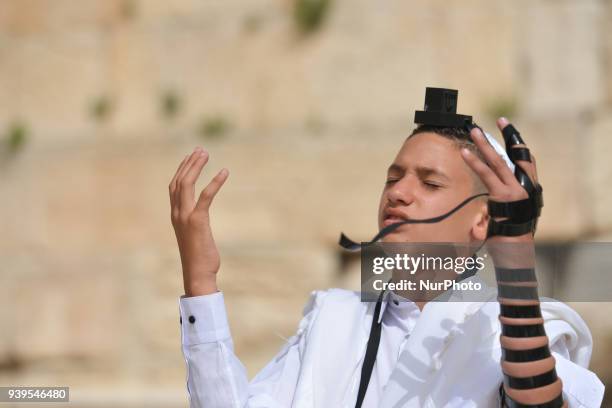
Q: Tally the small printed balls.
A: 0